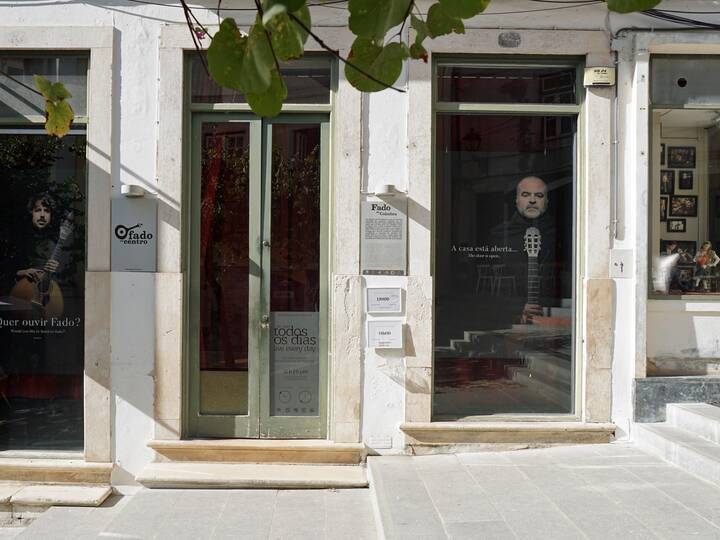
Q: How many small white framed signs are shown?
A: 2